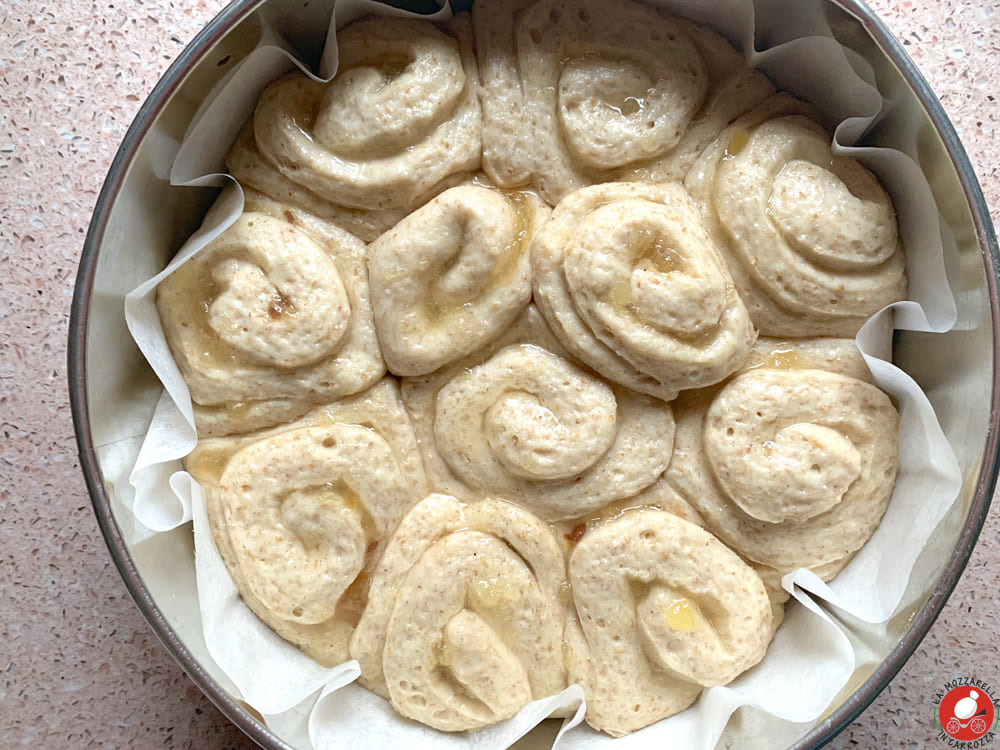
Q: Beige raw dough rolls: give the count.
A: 11